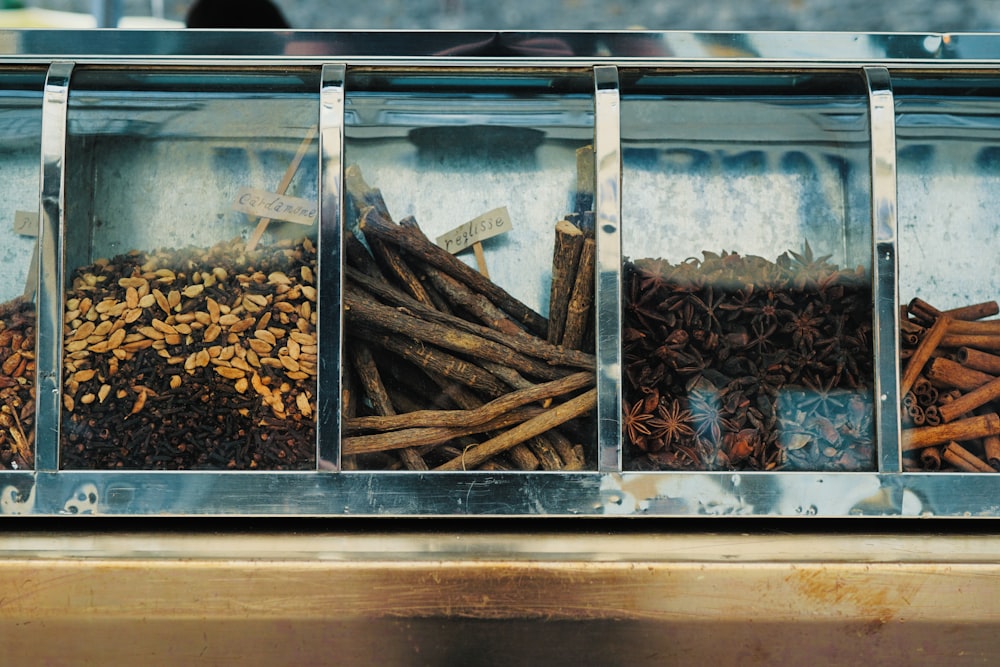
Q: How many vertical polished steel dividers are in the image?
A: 4